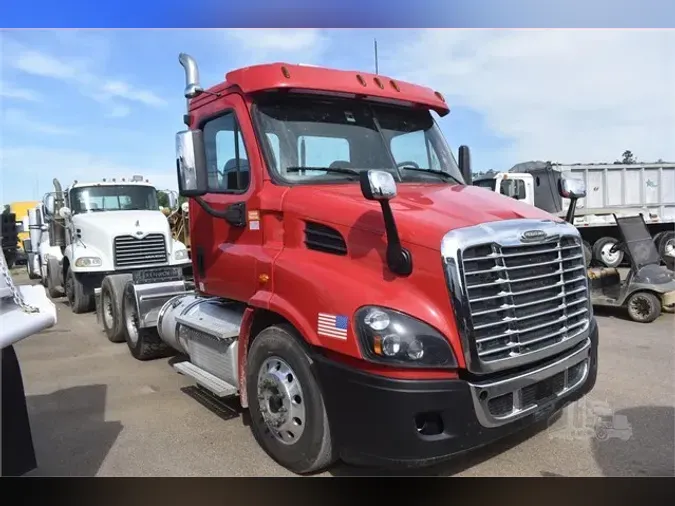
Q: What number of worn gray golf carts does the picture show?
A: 1